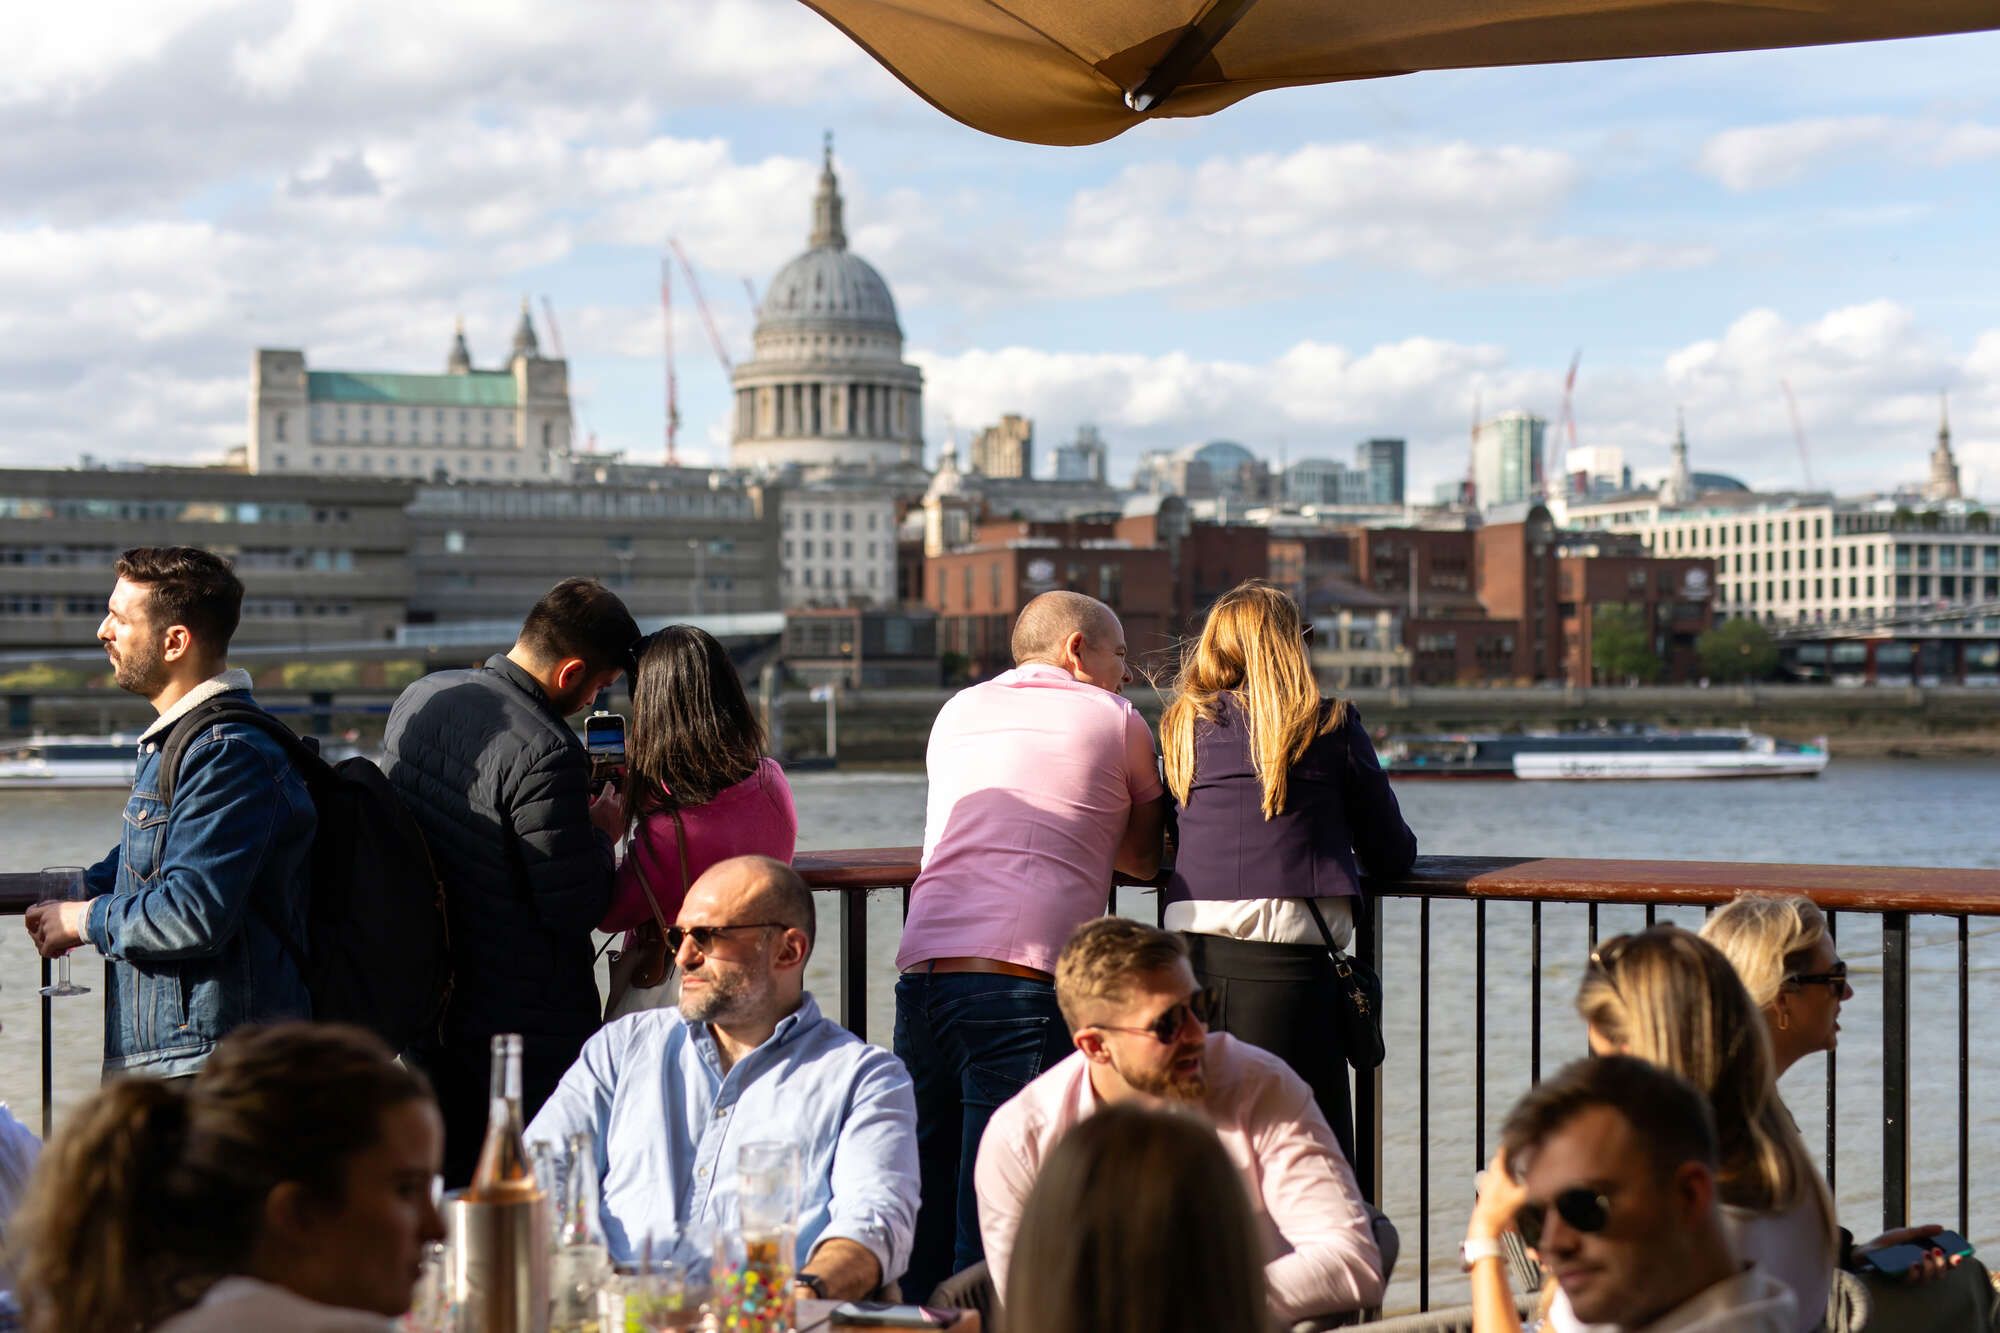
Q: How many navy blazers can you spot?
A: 1